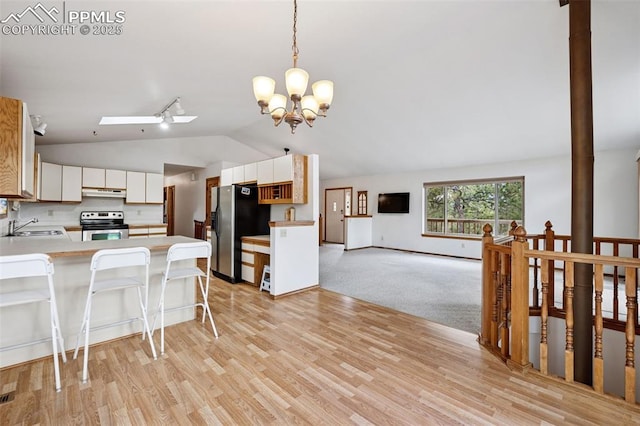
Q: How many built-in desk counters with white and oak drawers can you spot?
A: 1